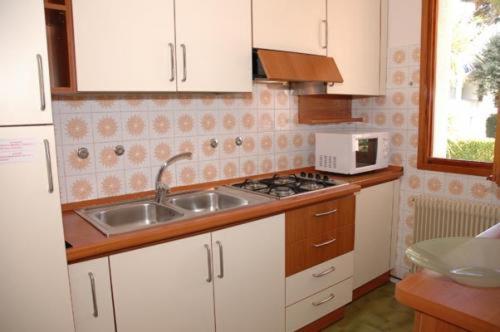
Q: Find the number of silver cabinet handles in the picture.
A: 12